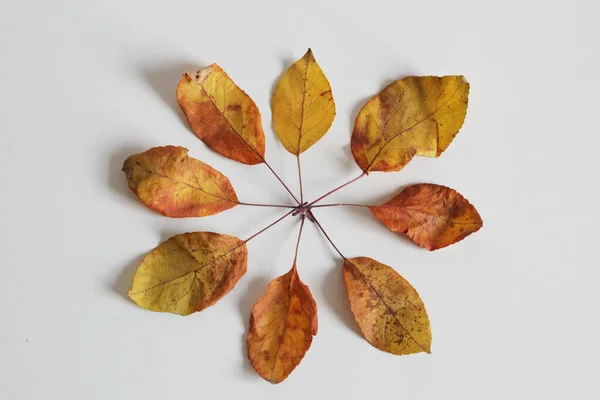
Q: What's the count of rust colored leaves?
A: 2